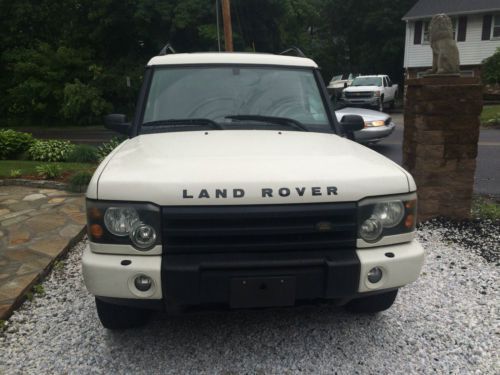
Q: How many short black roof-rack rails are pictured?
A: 2